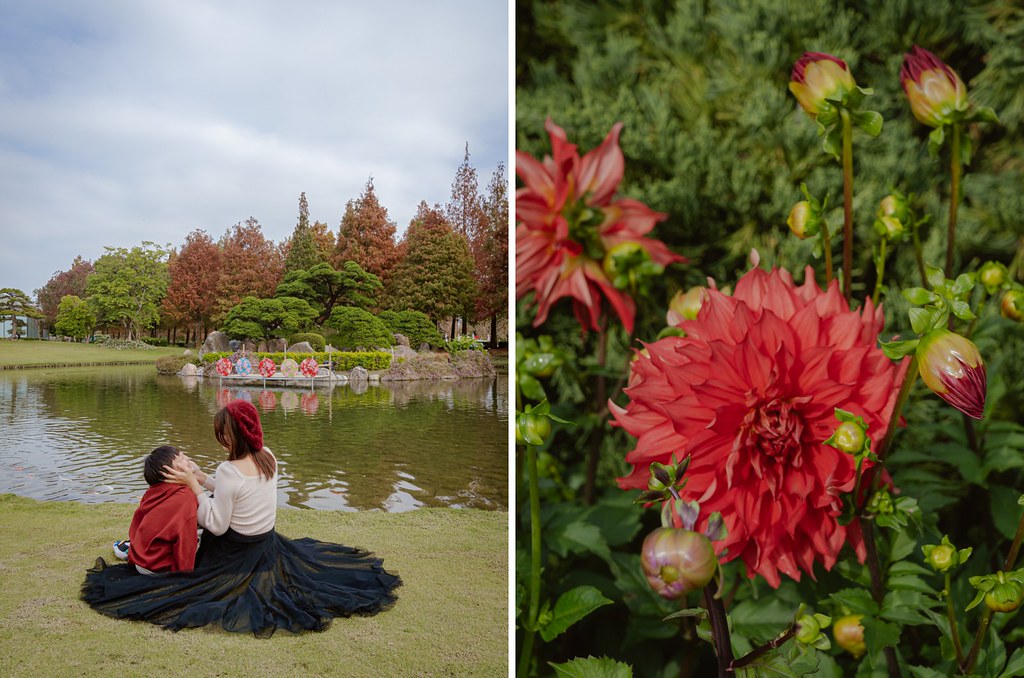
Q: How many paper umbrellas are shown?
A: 5